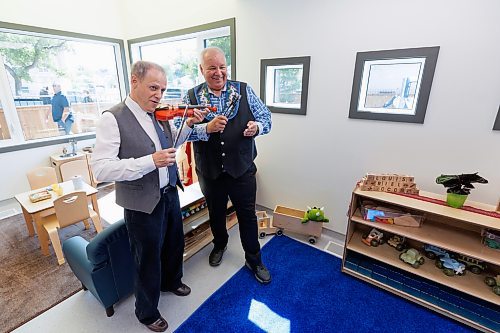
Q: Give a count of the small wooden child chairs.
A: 2